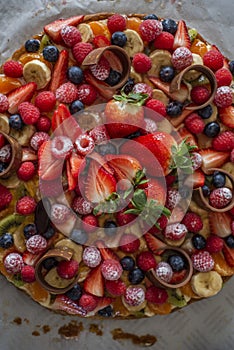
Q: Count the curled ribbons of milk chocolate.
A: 6